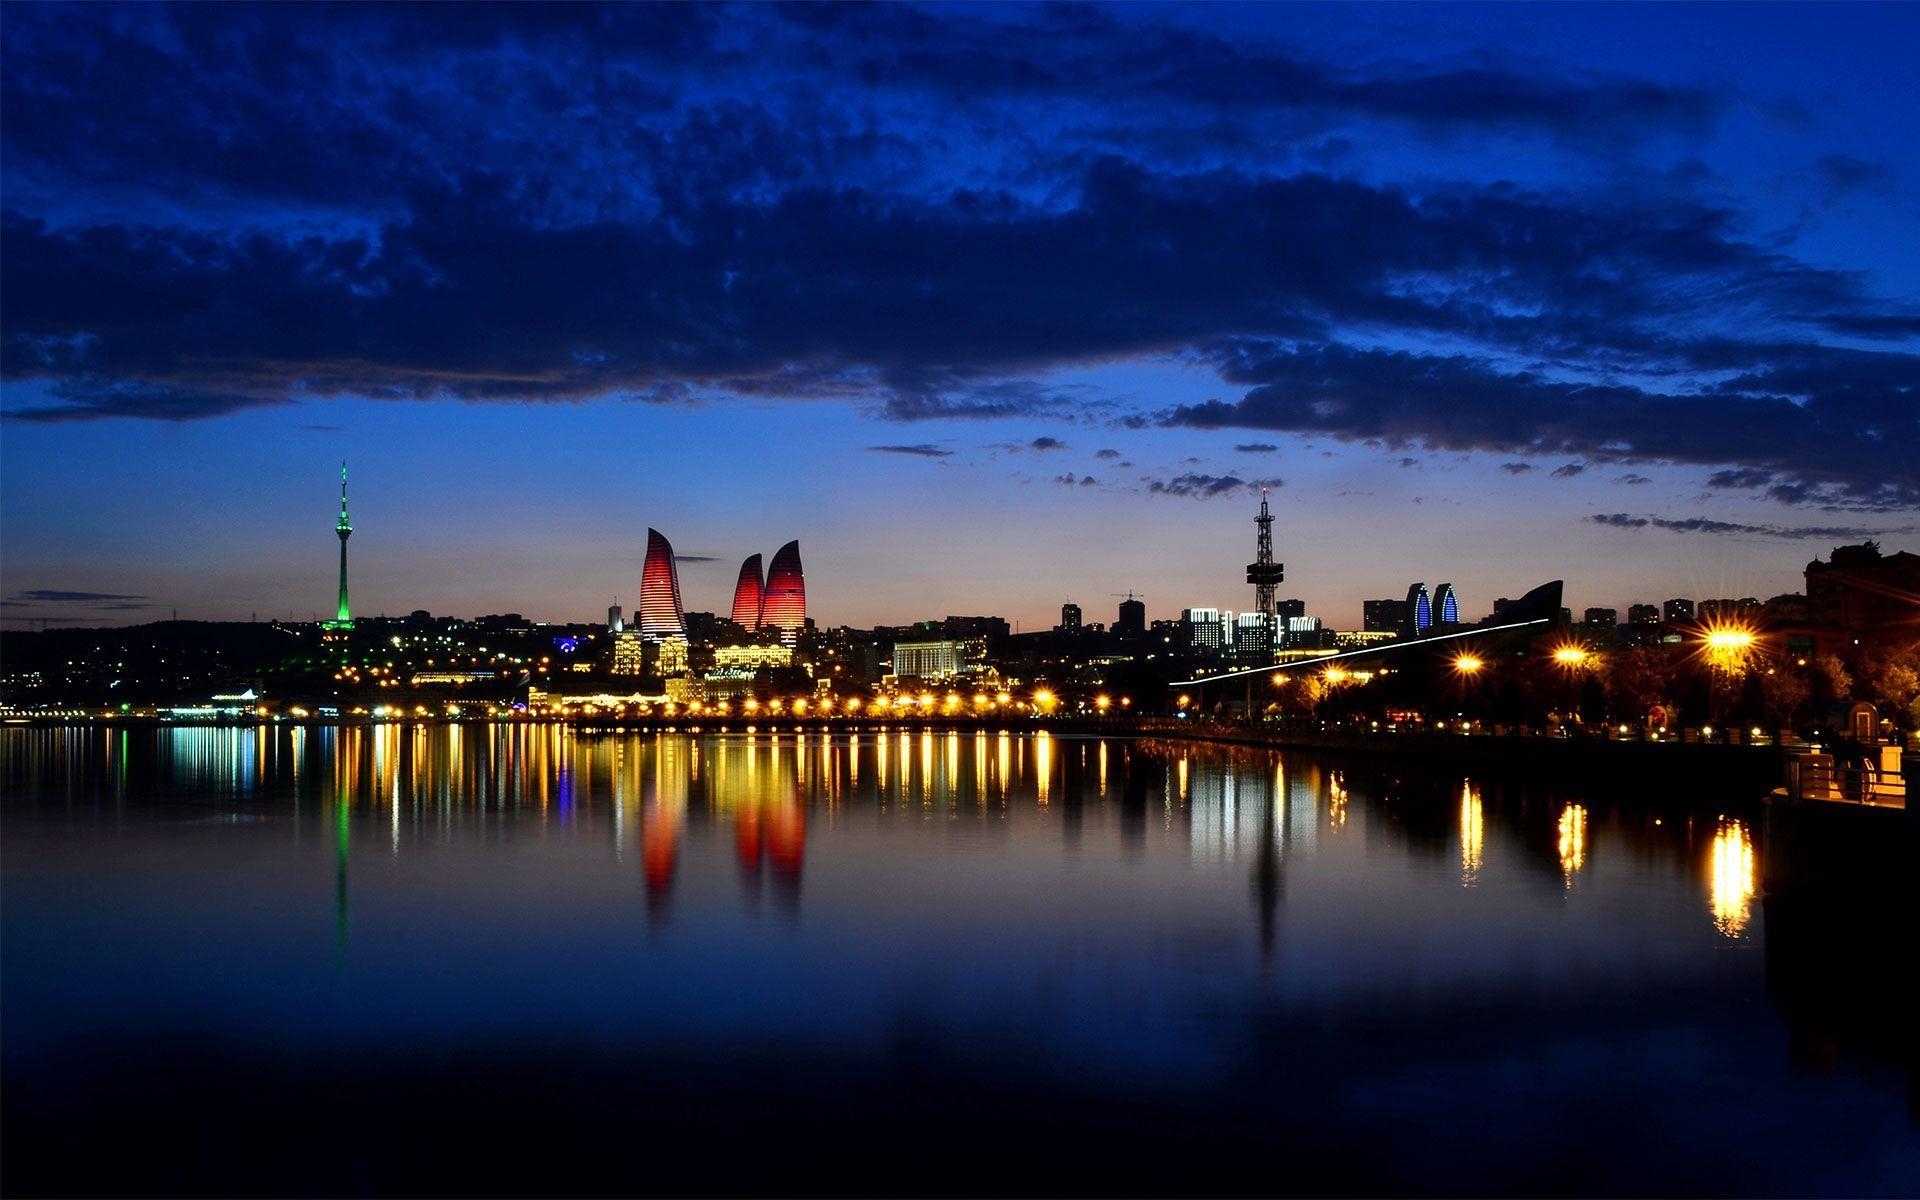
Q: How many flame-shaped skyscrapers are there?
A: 3